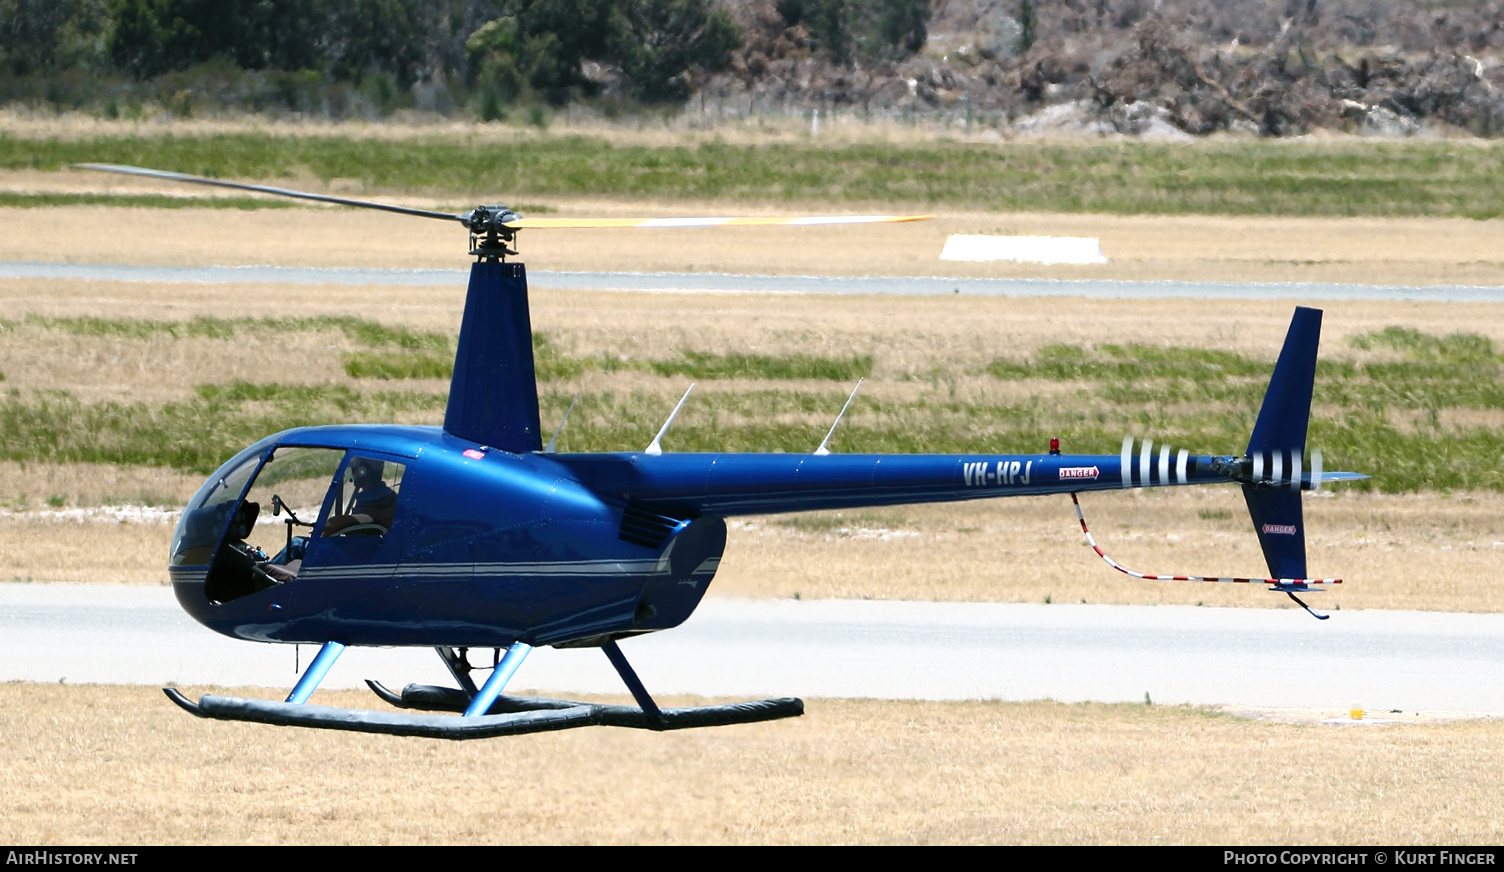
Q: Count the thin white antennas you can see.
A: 3